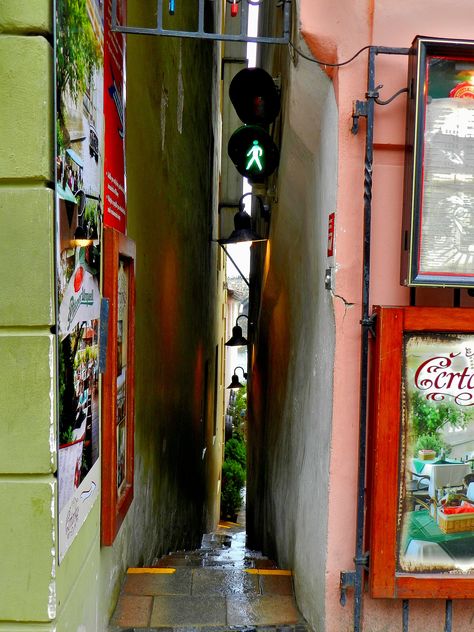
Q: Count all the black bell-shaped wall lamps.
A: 3